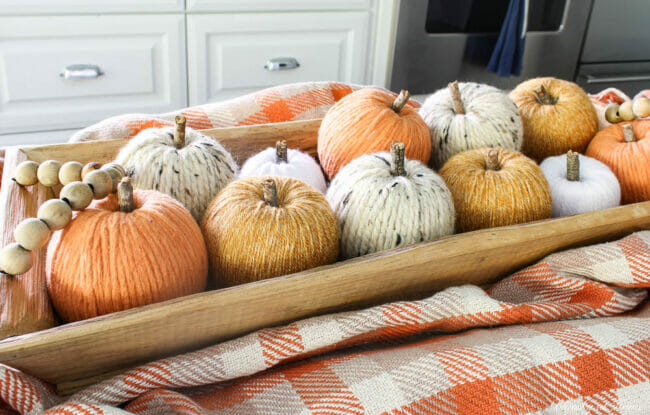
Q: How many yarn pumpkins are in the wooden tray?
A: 11